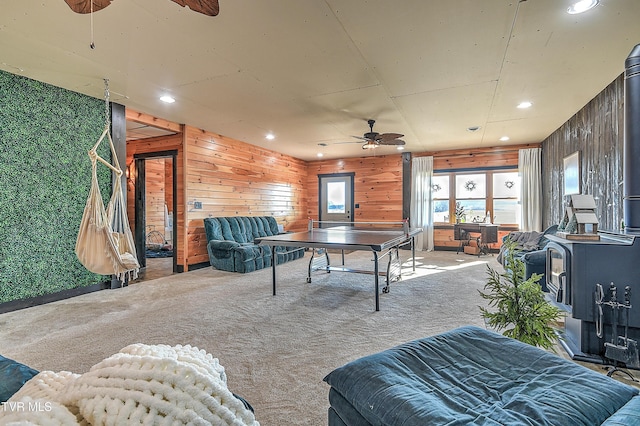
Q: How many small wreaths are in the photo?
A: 3